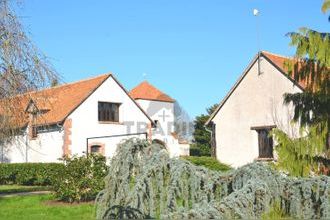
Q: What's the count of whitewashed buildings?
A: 3